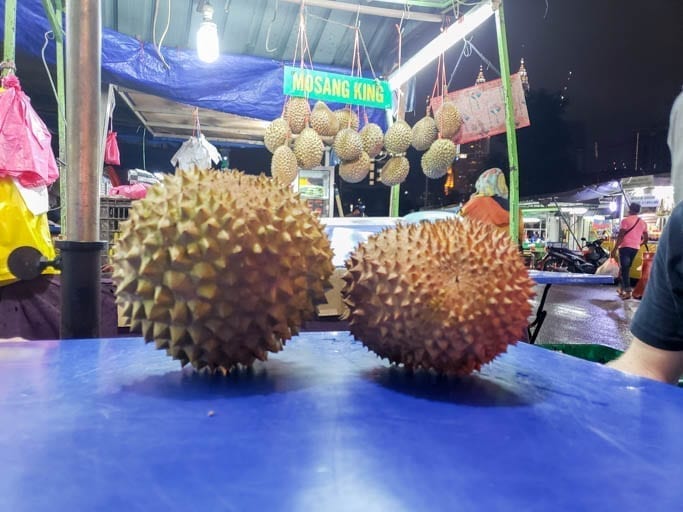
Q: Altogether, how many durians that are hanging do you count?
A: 14